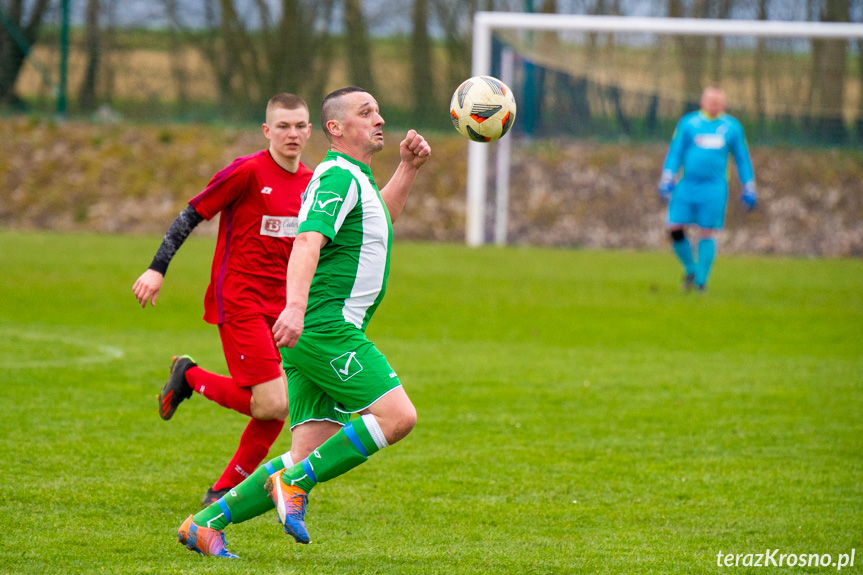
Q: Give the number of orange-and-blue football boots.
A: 2